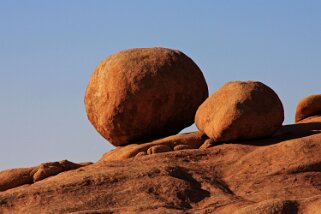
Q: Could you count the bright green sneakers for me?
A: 0